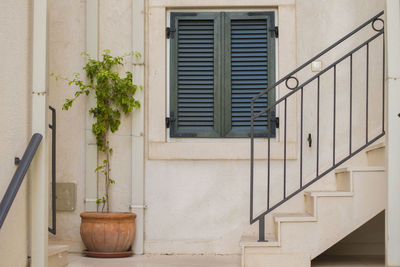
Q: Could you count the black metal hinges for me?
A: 4